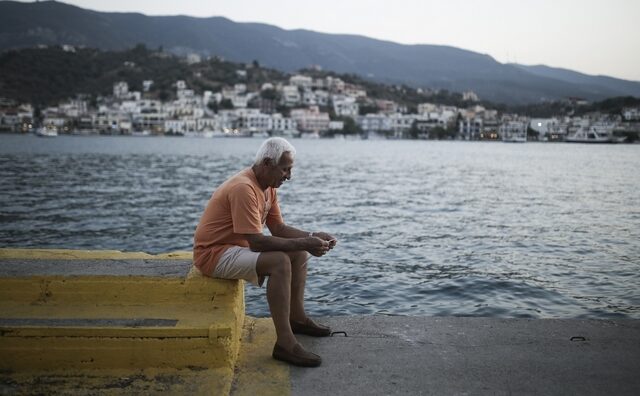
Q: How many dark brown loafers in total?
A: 2